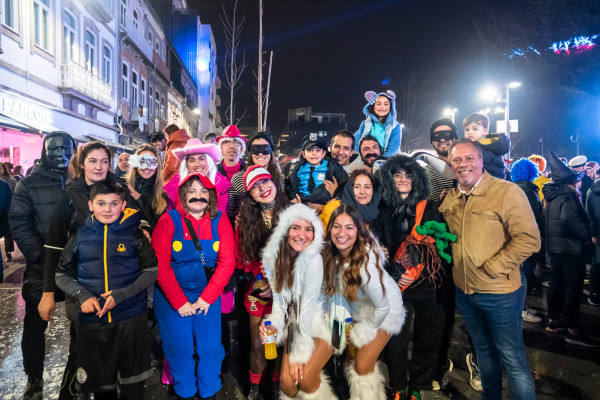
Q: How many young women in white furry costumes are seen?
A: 2